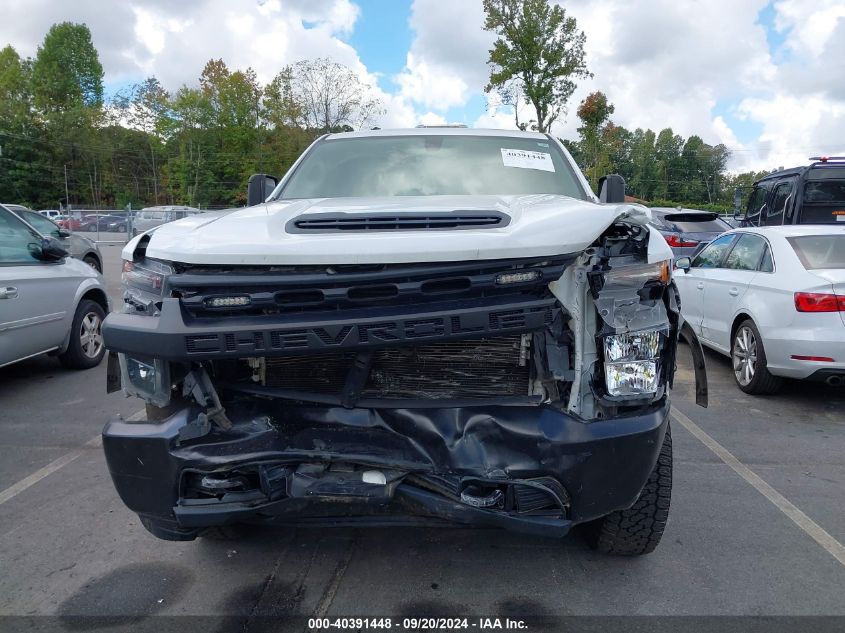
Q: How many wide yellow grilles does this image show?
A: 0